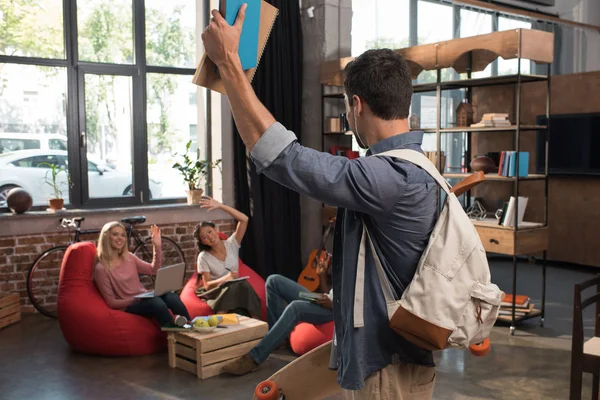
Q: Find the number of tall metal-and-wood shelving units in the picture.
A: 1